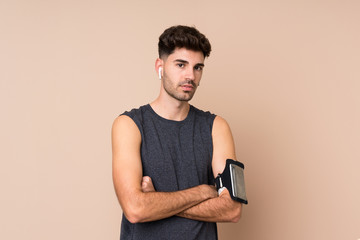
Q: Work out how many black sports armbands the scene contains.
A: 1